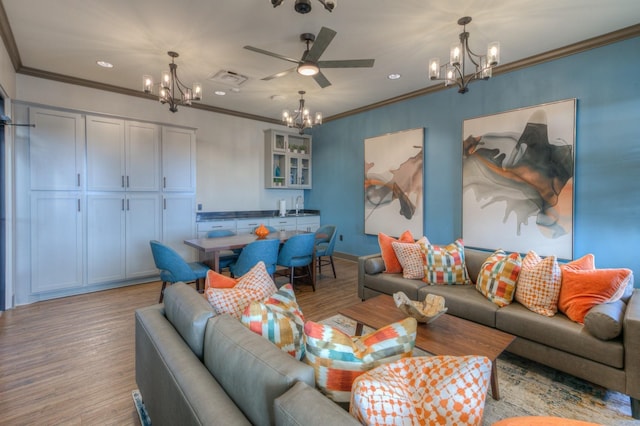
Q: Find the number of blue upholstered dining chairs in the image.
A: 6